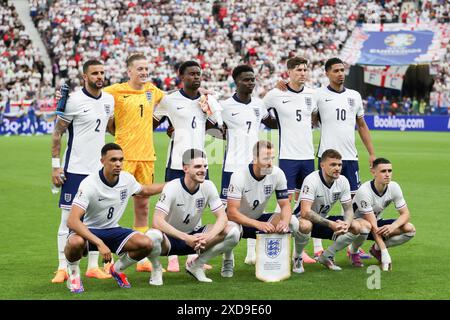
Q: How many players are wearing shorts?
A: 11